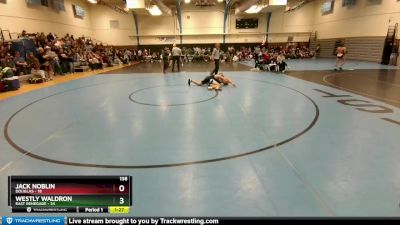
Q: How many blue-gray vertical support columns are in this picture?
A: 4